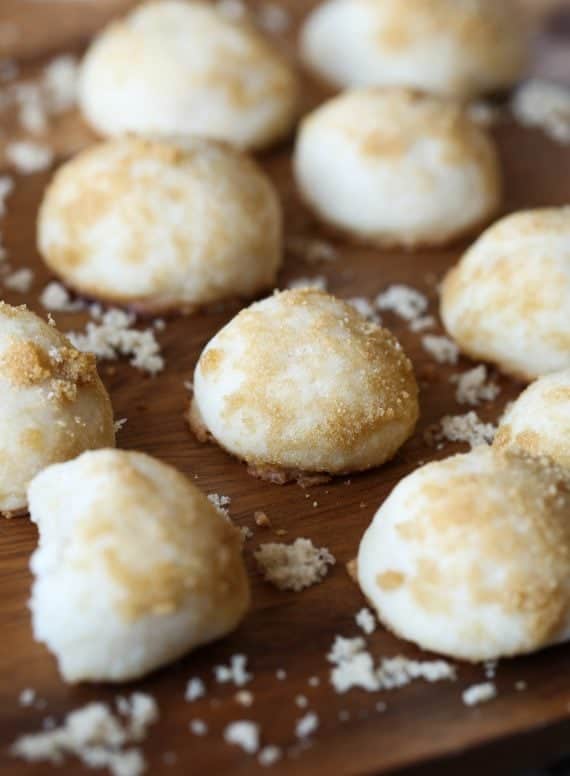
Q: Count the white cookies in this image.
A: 10